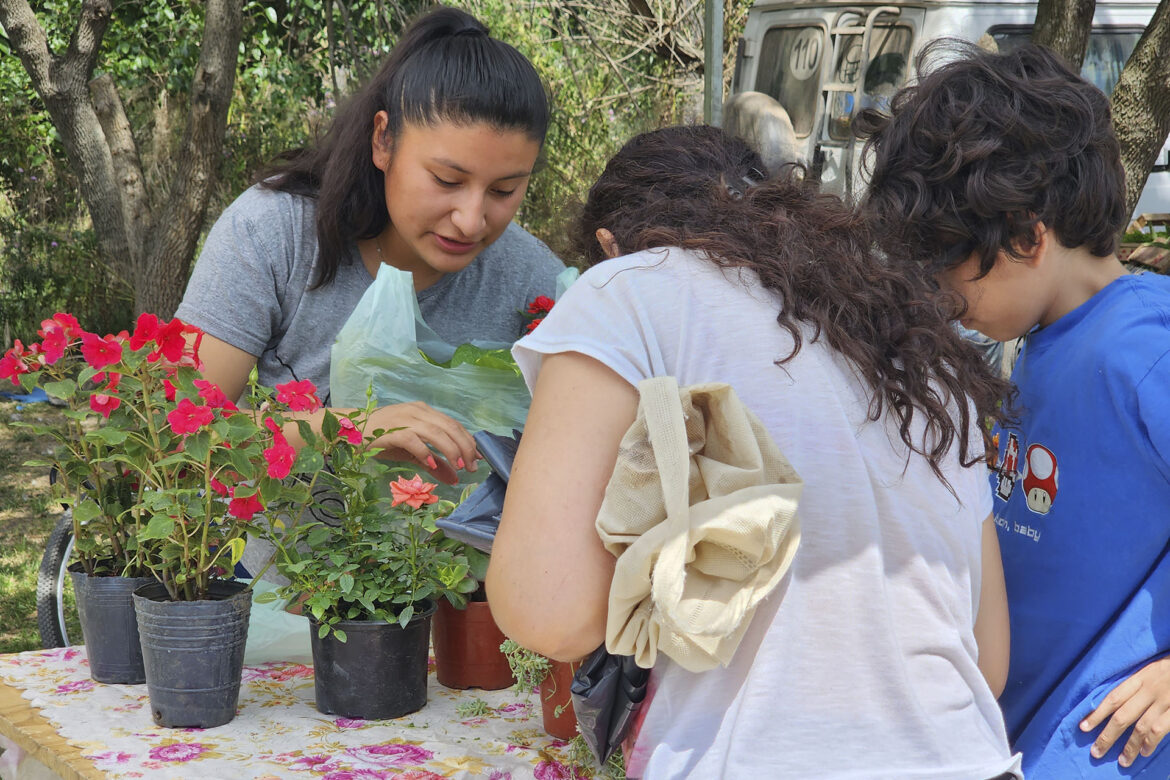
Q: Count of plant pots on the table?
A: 5